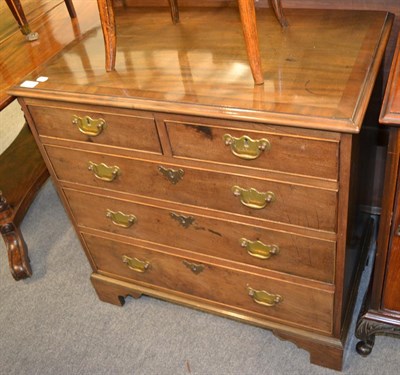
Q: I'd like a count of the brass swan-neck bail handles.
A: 8